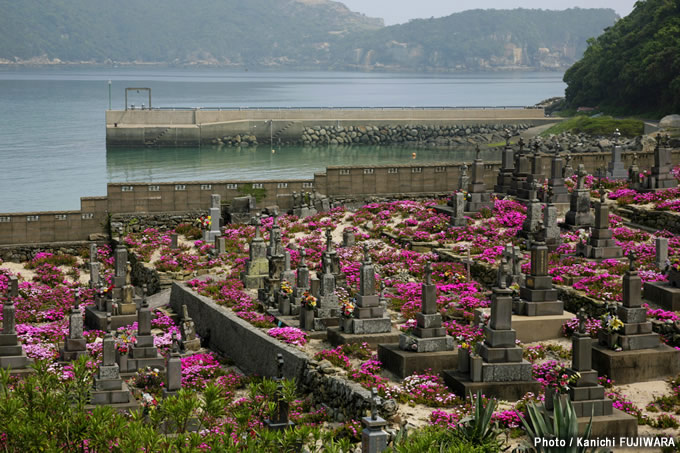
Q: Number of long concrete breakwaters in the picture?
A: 1